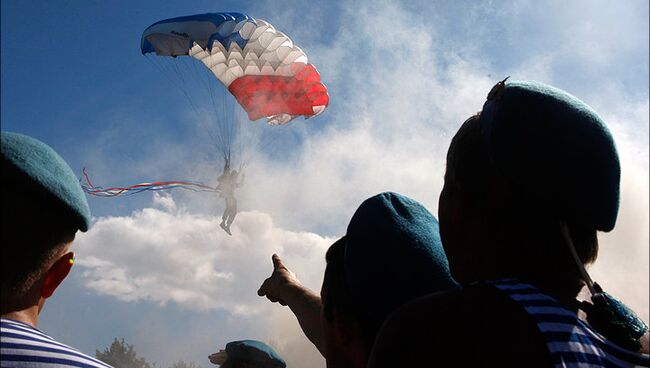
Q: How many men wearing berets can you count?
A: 4